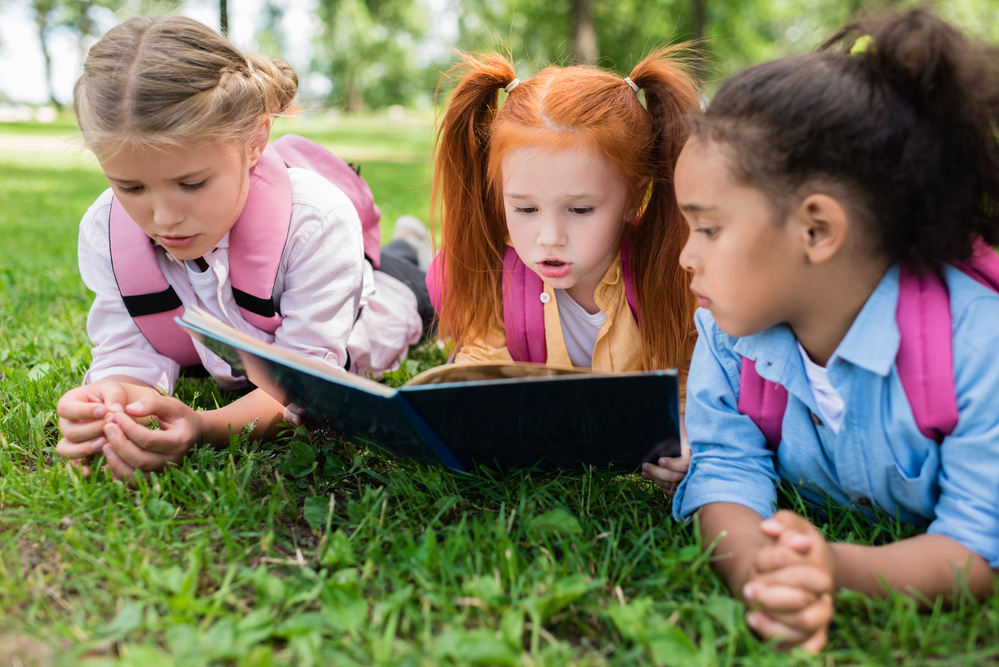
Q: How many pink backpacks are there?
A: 3